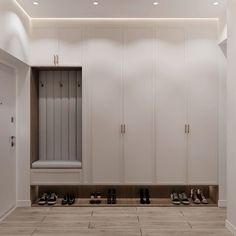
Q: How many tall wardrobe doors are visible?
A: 4